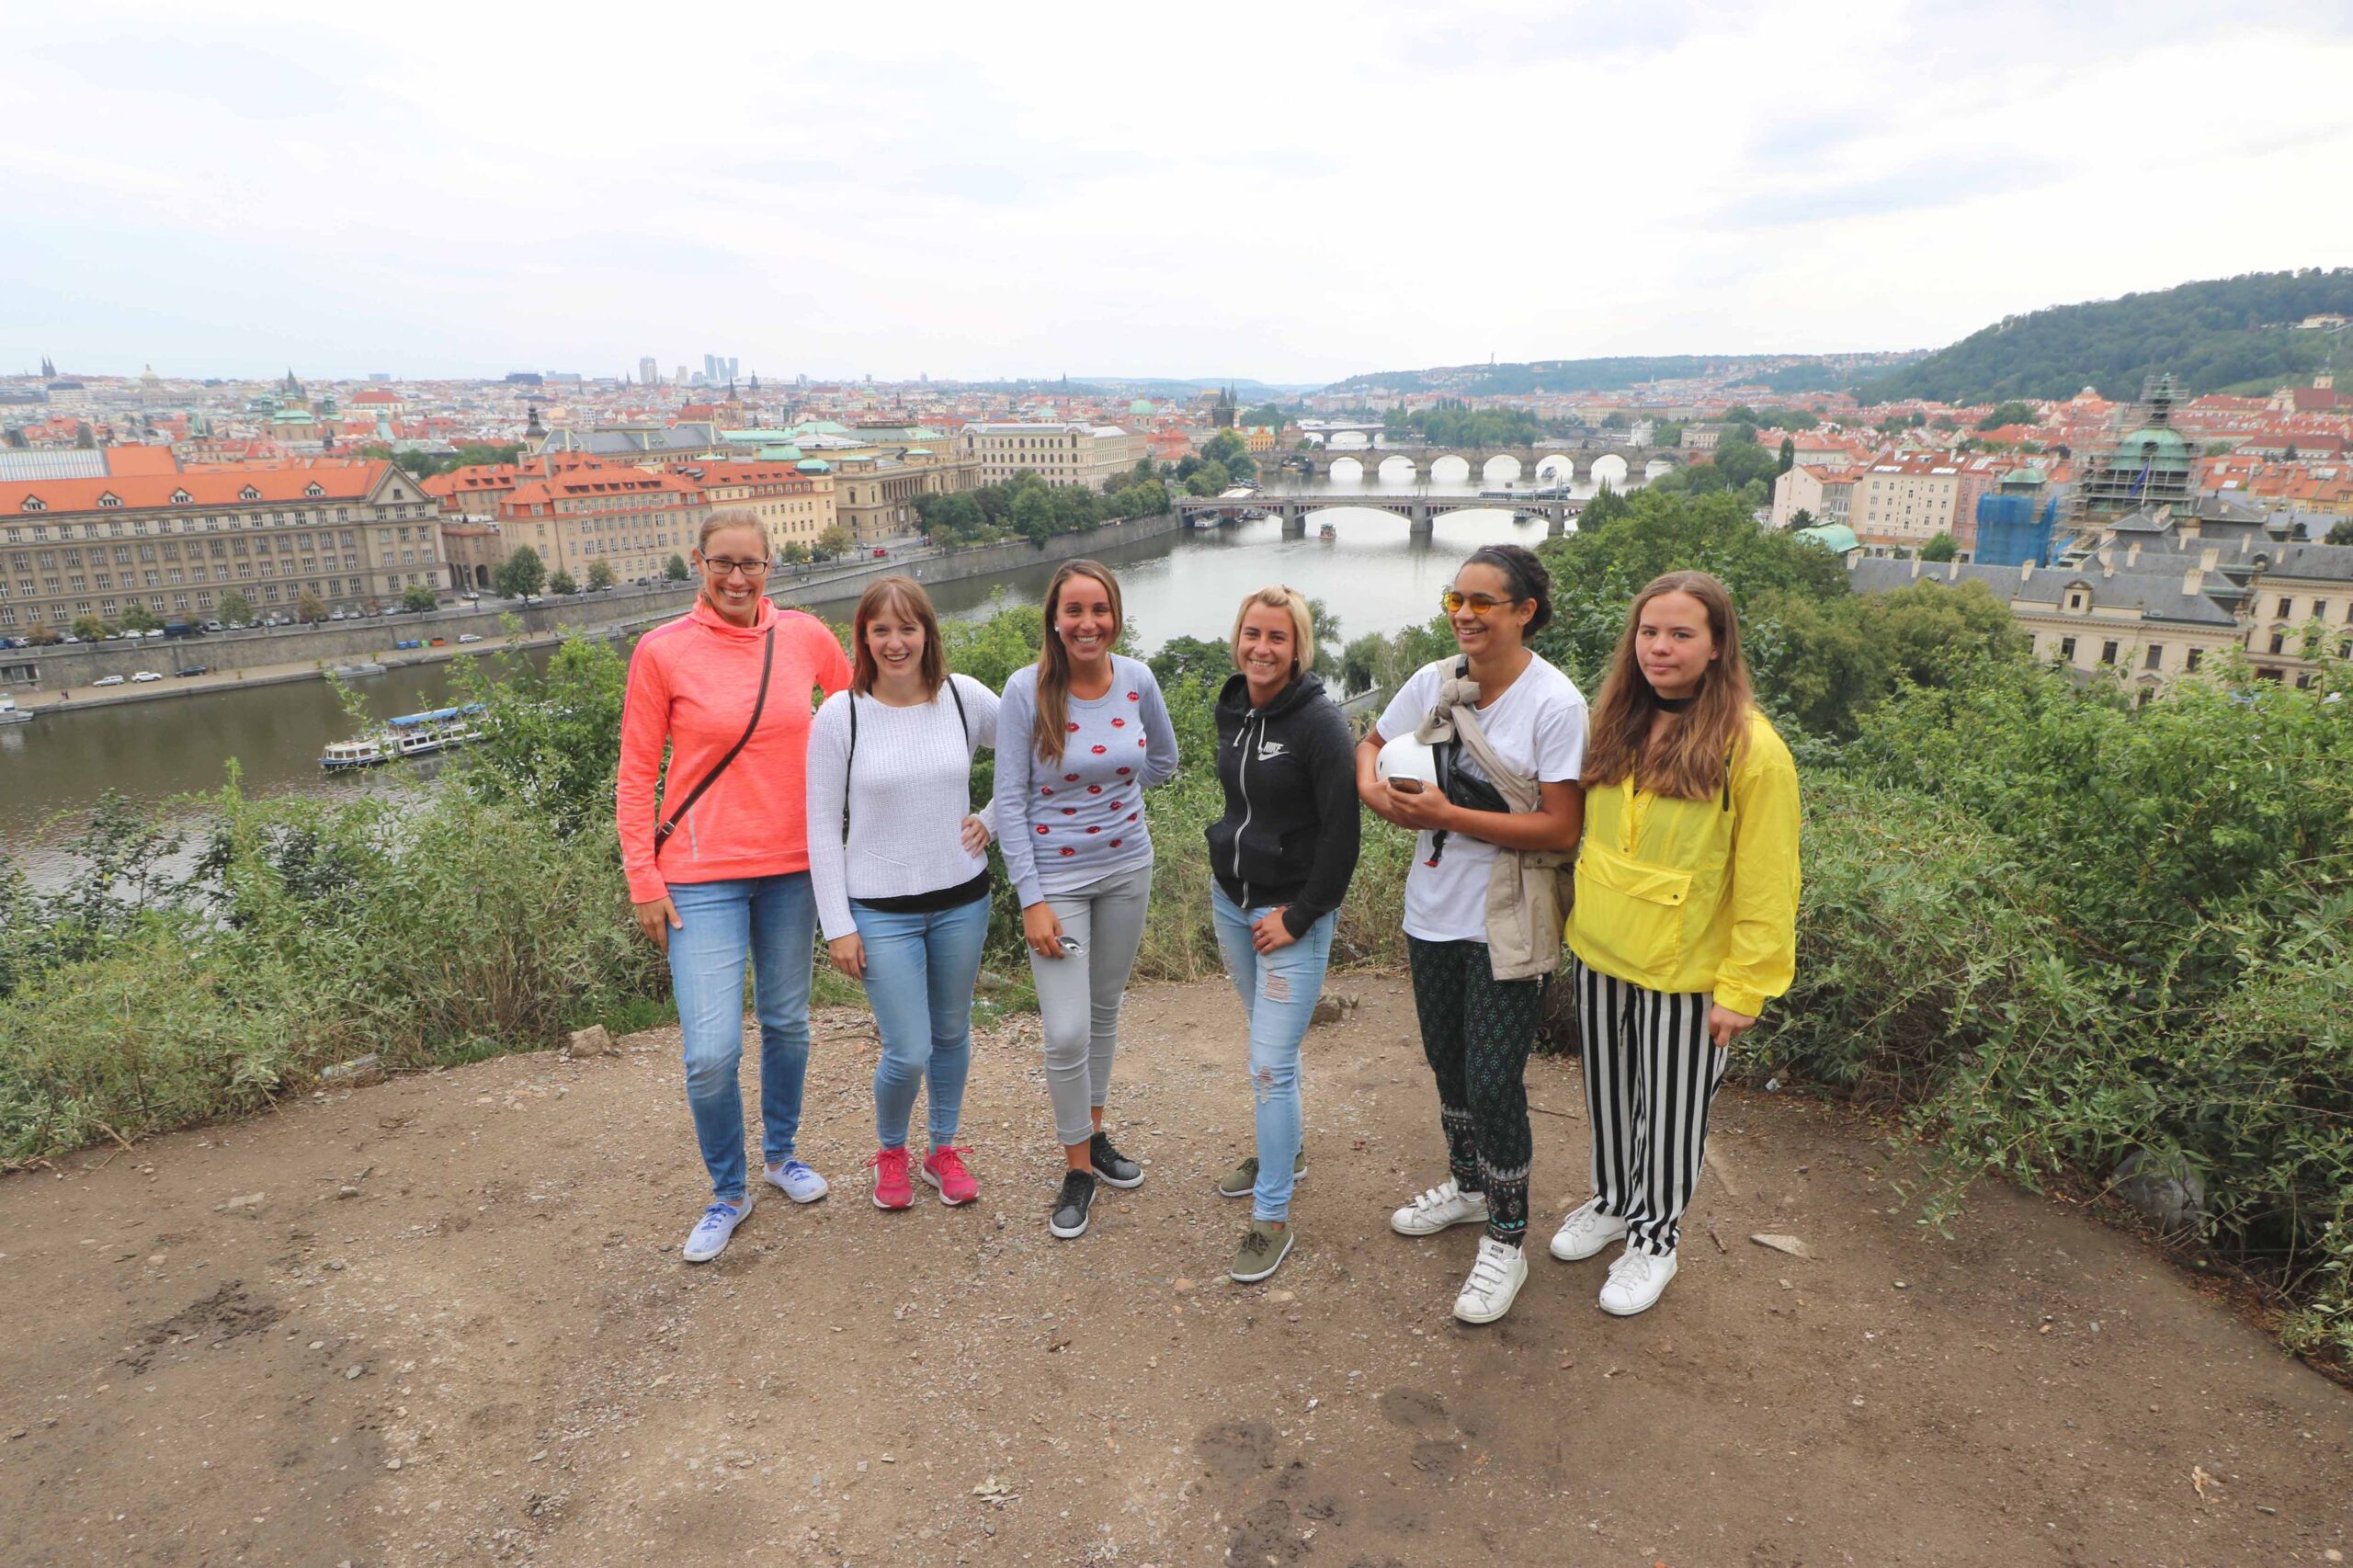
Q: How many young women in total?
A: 6